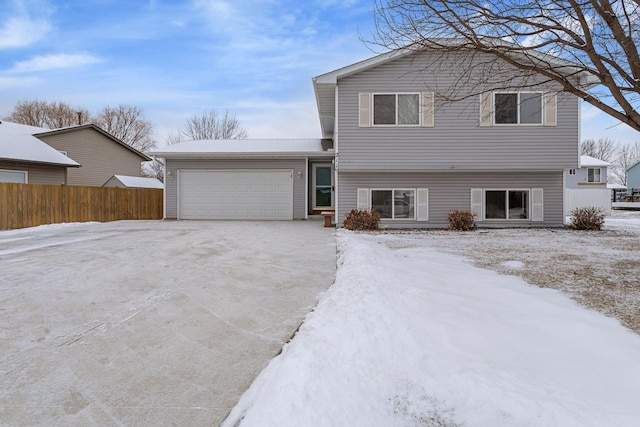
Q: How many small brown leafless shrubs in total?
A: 3